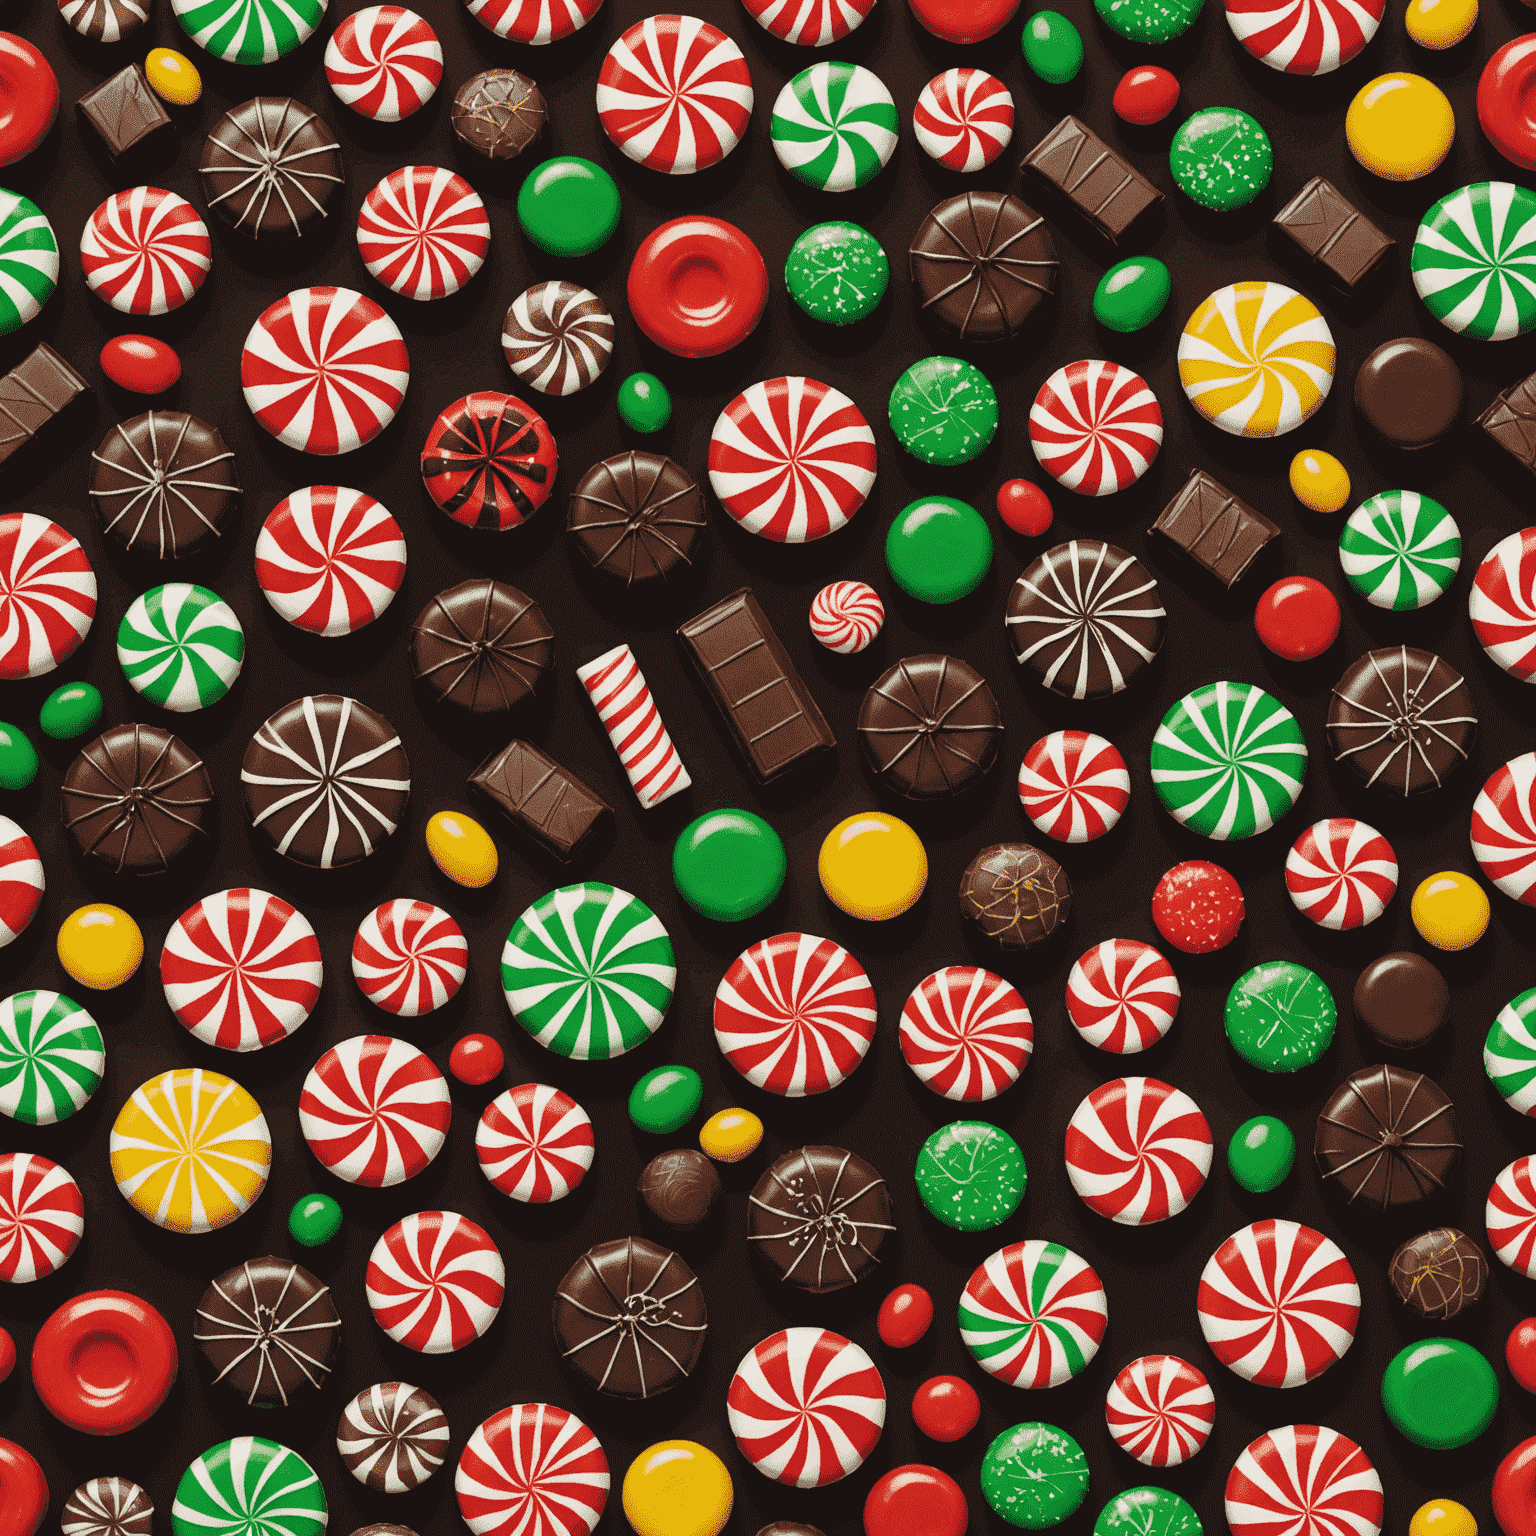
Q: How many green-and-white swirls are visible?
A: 11